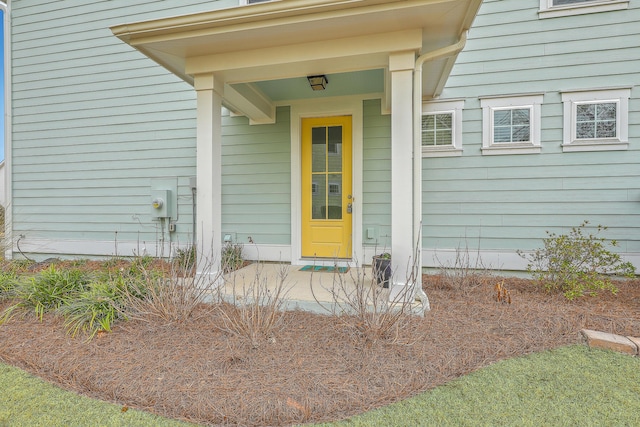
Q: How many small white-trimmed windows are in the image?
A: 3